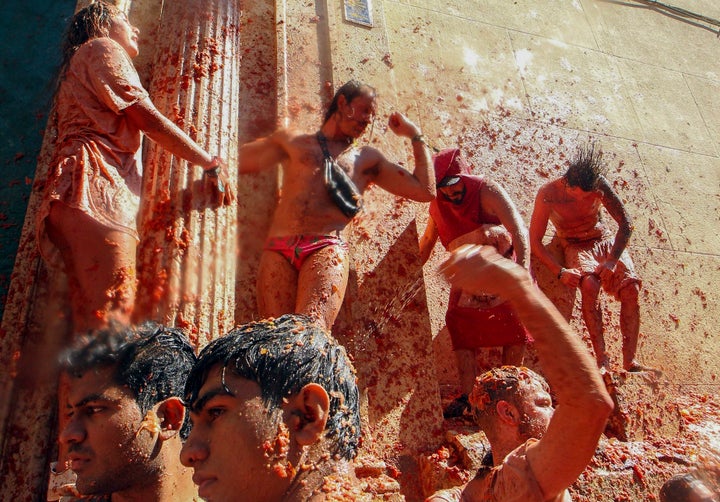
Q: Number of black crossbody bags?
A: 1